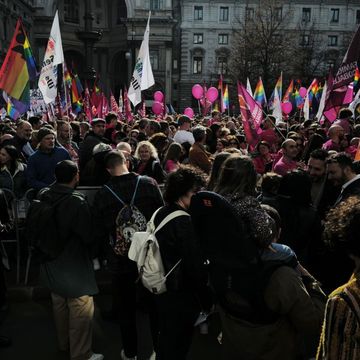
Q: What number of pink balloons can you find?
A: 7